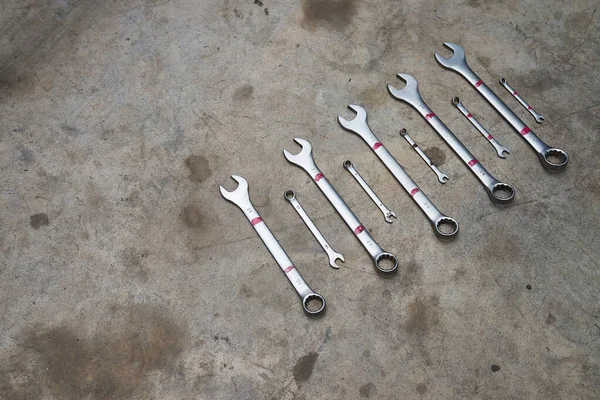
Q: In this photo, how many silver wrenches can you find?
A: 10